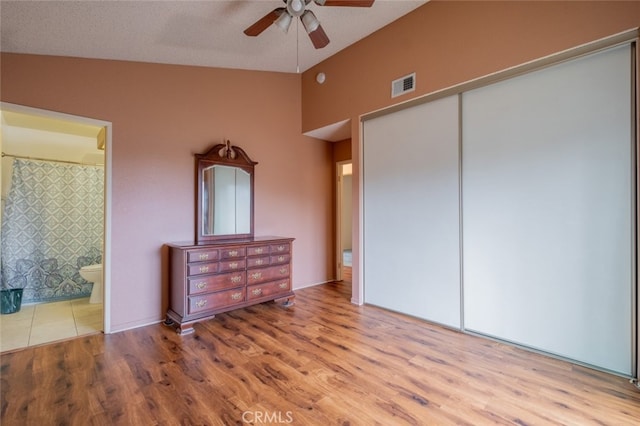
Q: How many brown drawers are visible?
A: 12